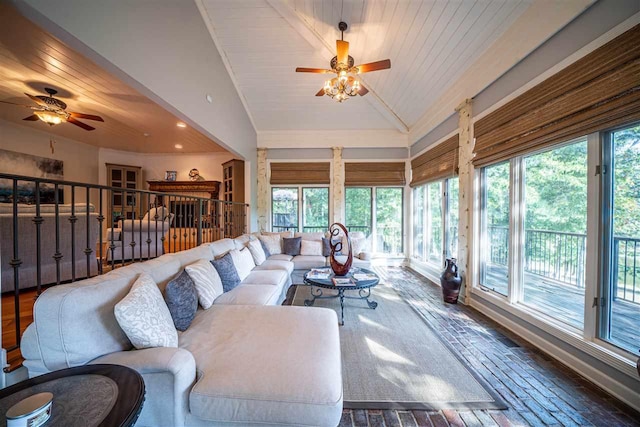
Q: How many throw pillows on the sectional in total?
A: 12